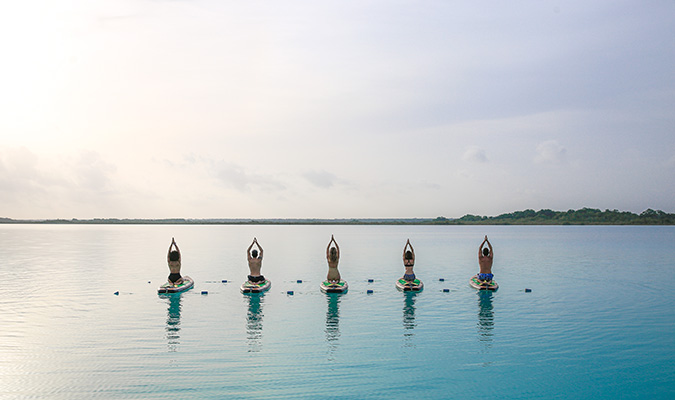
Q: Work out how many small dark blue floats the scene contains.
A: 11